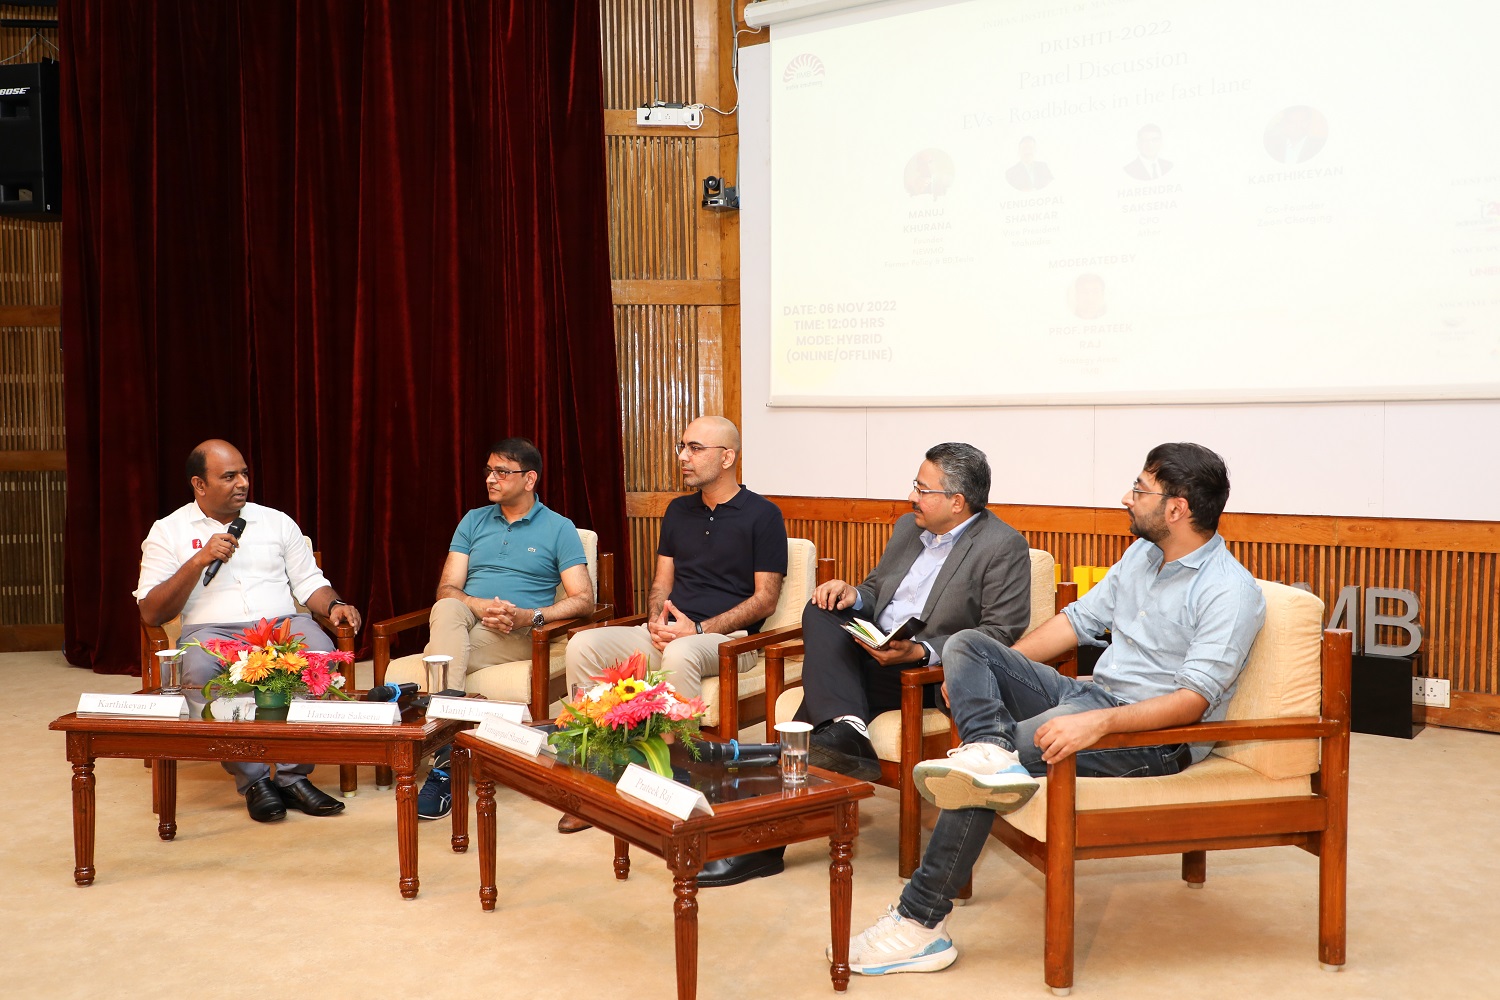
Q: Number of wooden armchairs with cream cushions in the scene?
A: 5